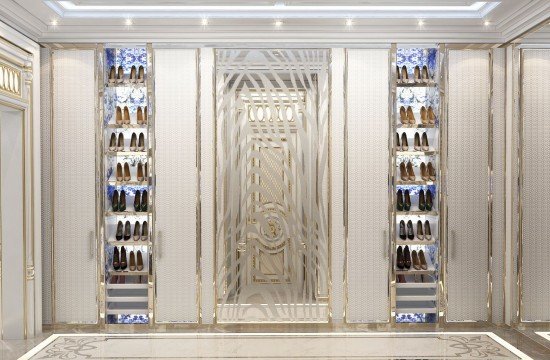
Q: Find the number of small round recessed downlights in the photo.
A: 7